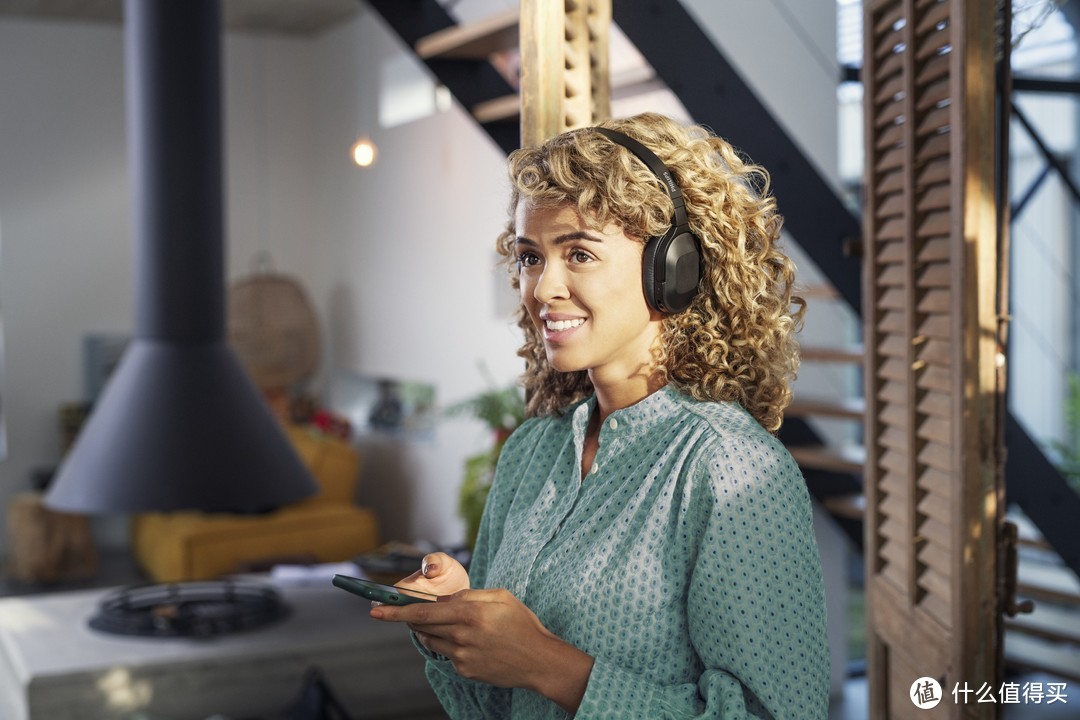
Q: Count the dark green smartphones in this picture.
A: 1